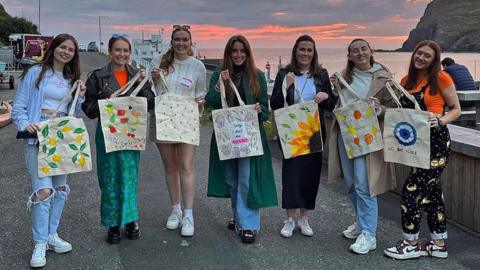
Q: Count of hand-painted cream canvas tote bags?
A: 7